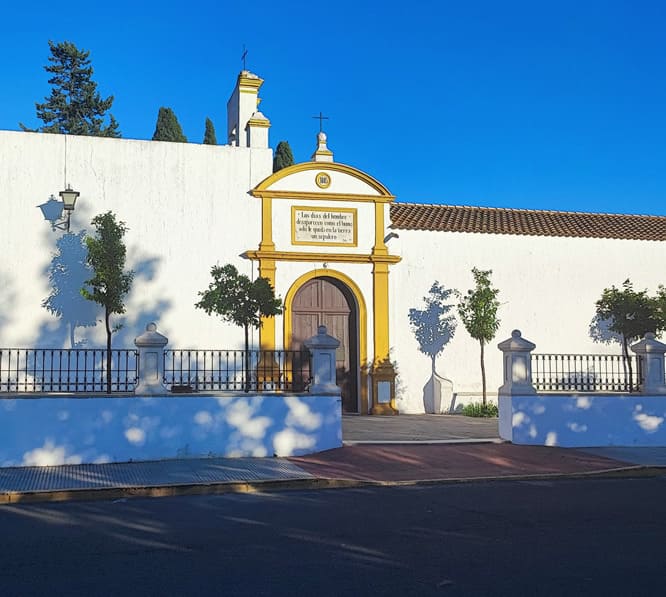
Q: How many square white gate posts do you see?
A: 4